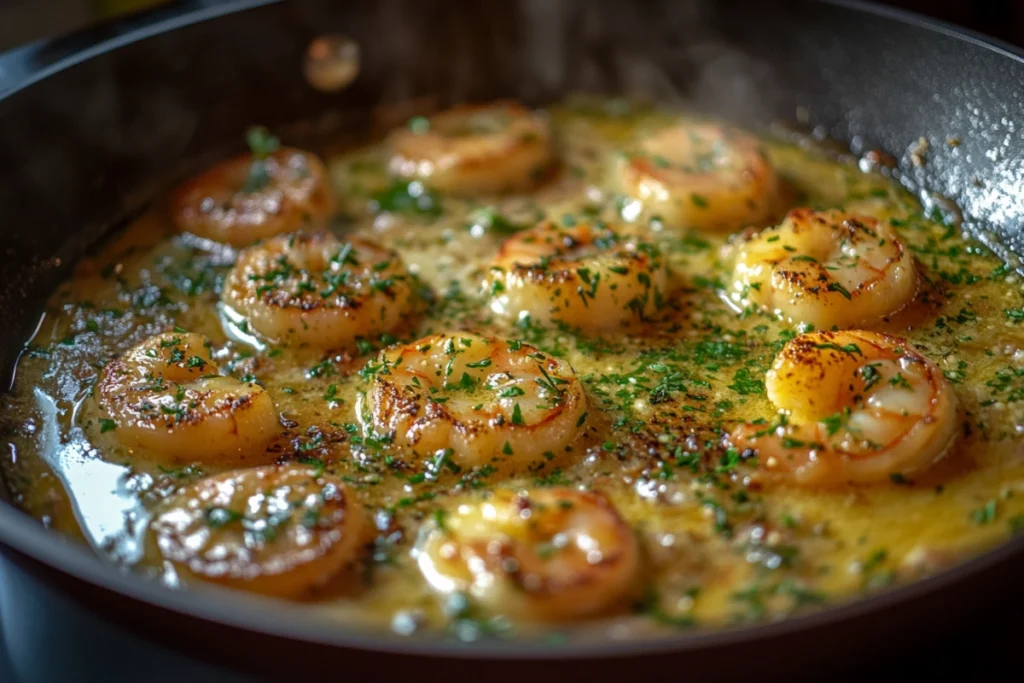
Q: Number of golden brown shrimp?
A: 11